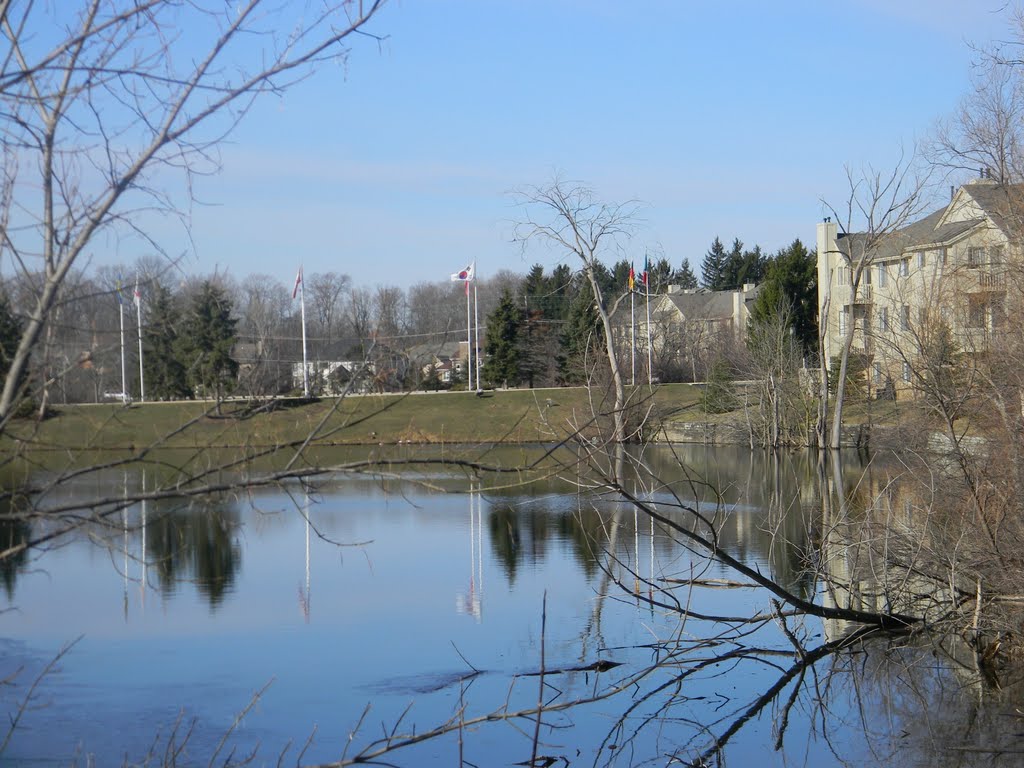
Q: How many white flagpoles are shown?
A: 7